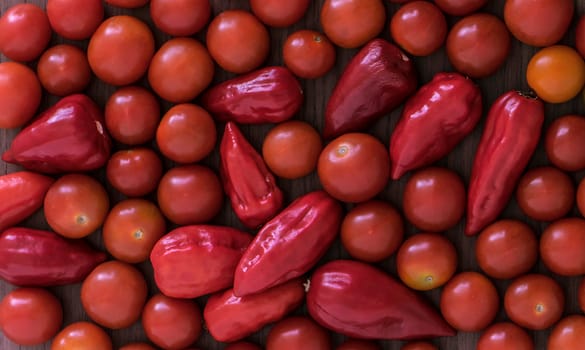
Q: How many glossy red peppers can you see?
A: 12